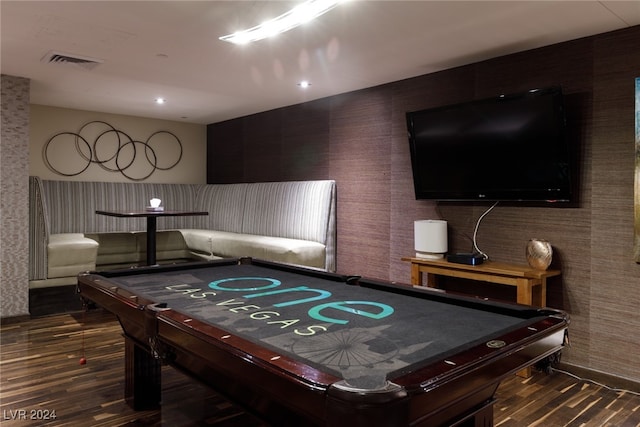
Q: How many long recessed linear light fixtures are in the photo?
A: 1